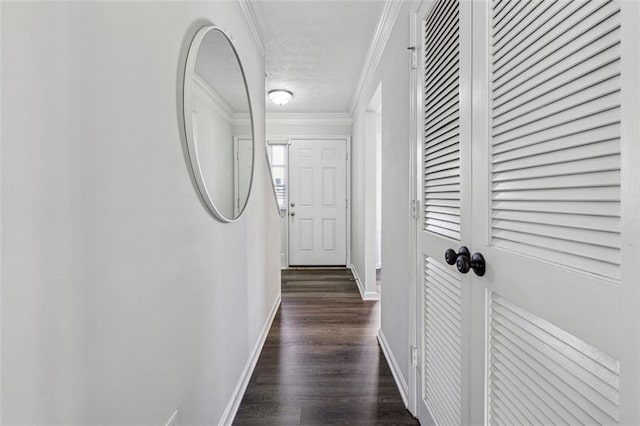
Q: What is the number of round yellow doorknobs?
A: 0